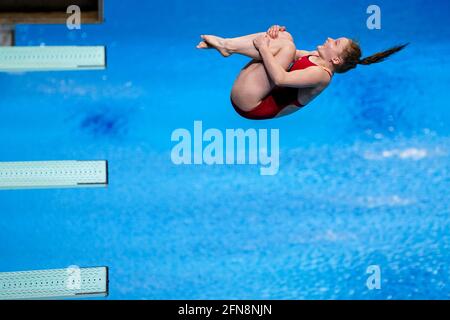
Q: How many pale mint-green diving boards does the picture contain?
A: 3